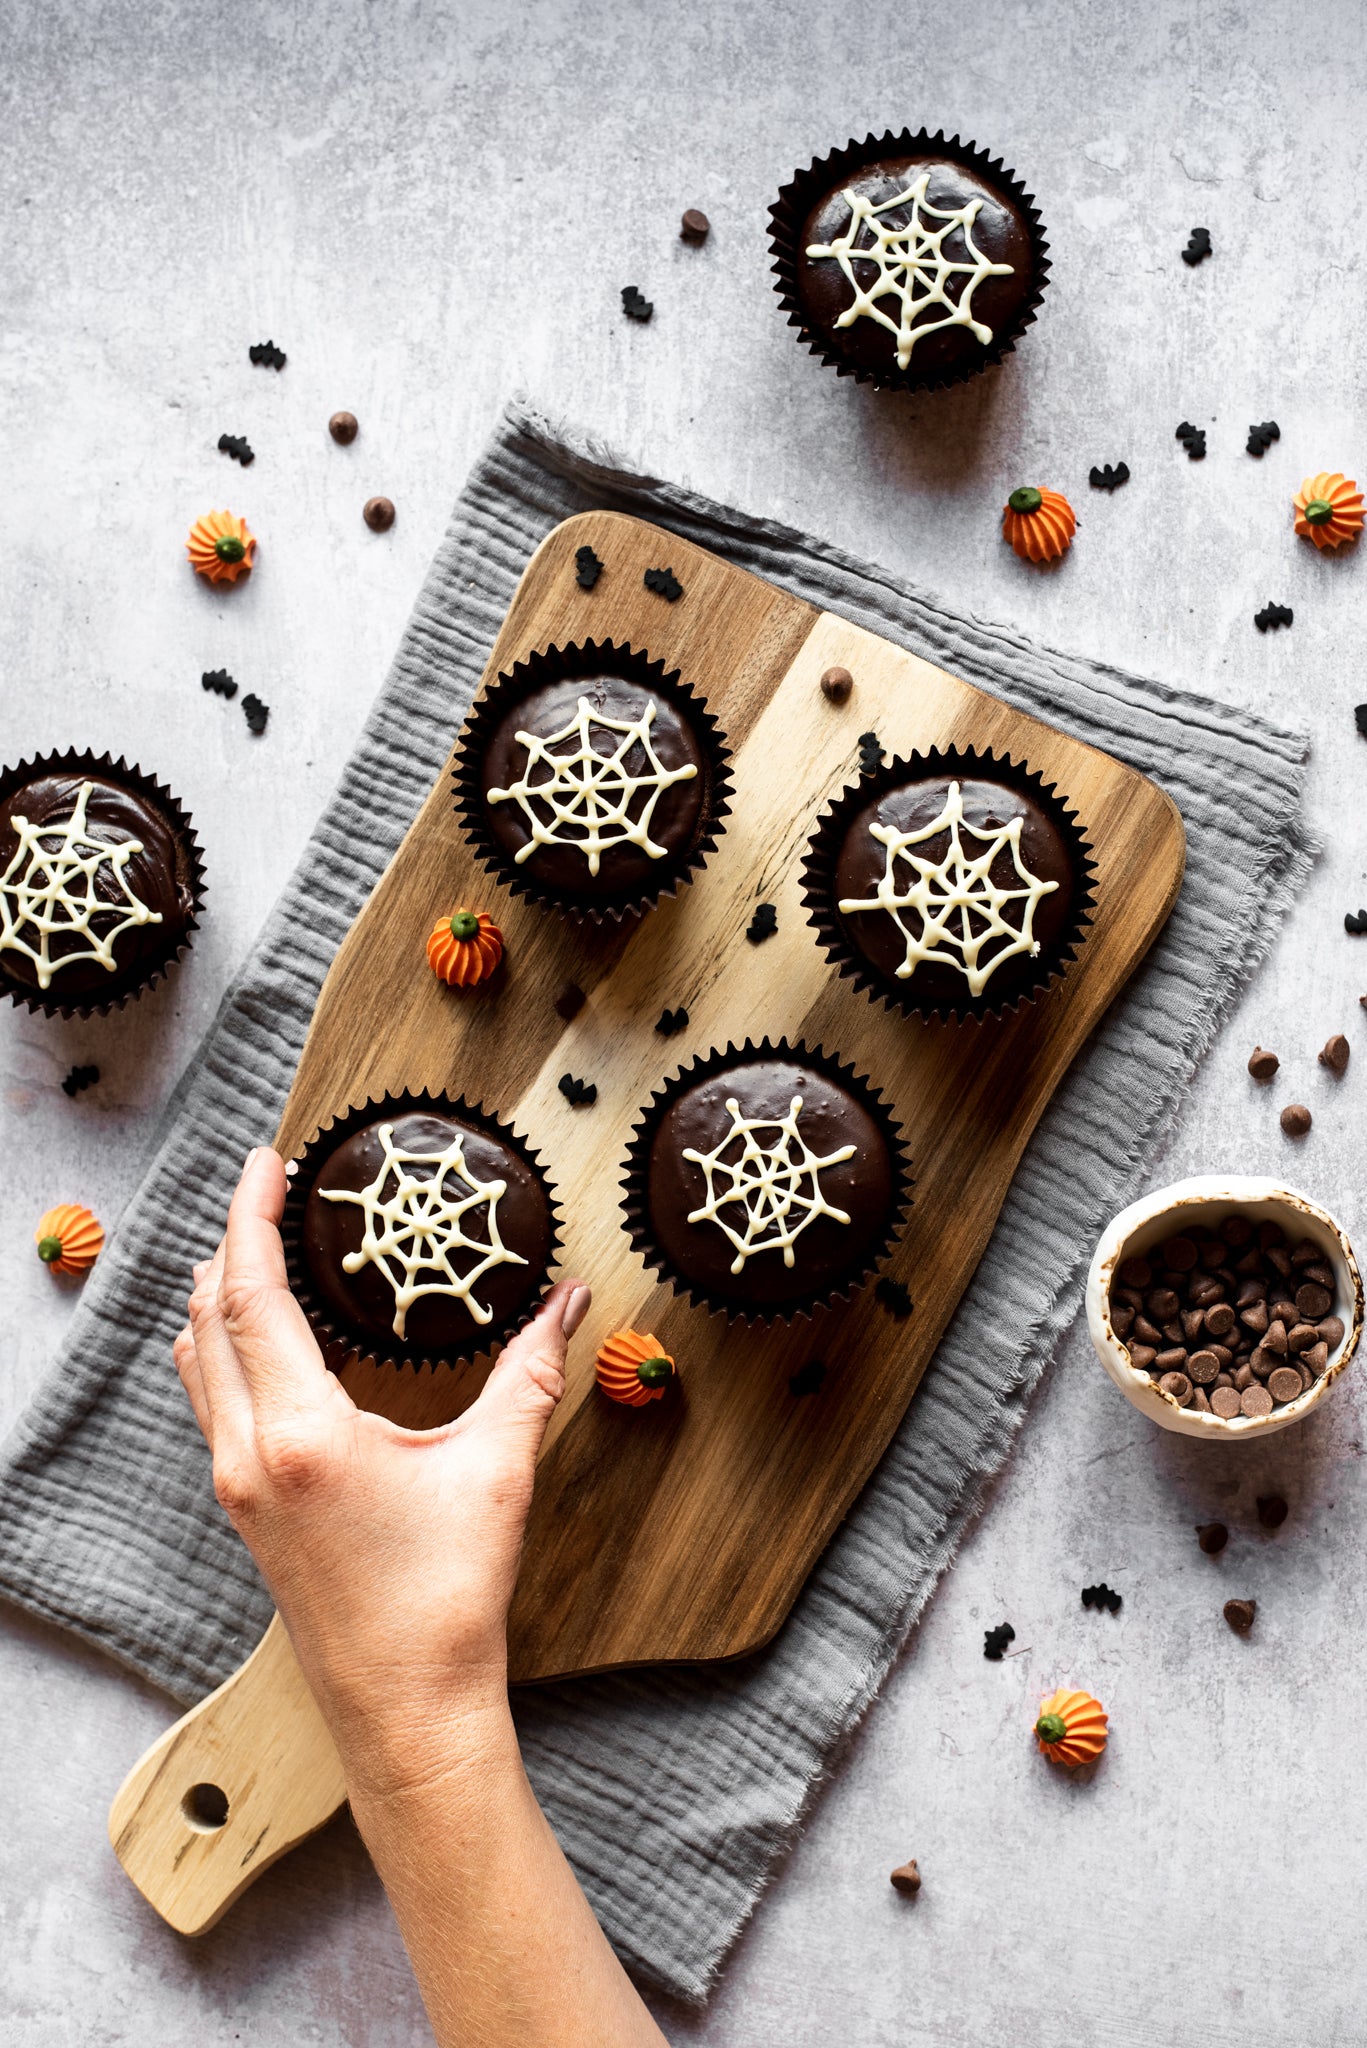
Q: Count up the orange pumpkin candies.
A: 7